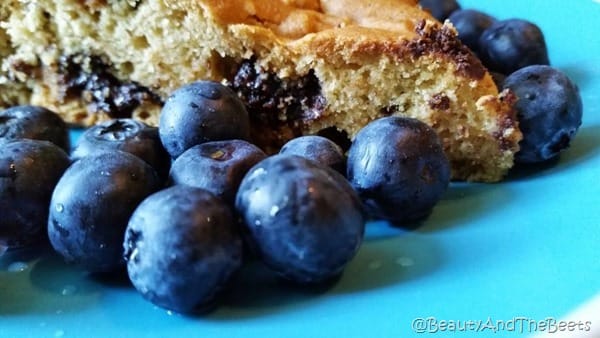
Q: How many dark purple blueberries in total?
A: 14